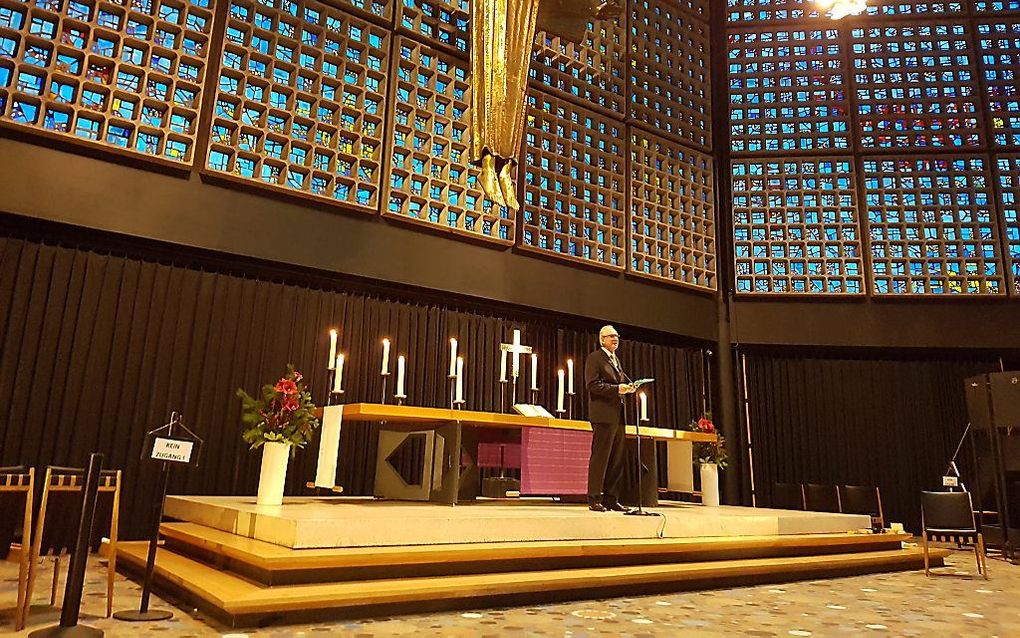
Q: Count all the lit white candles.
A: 11